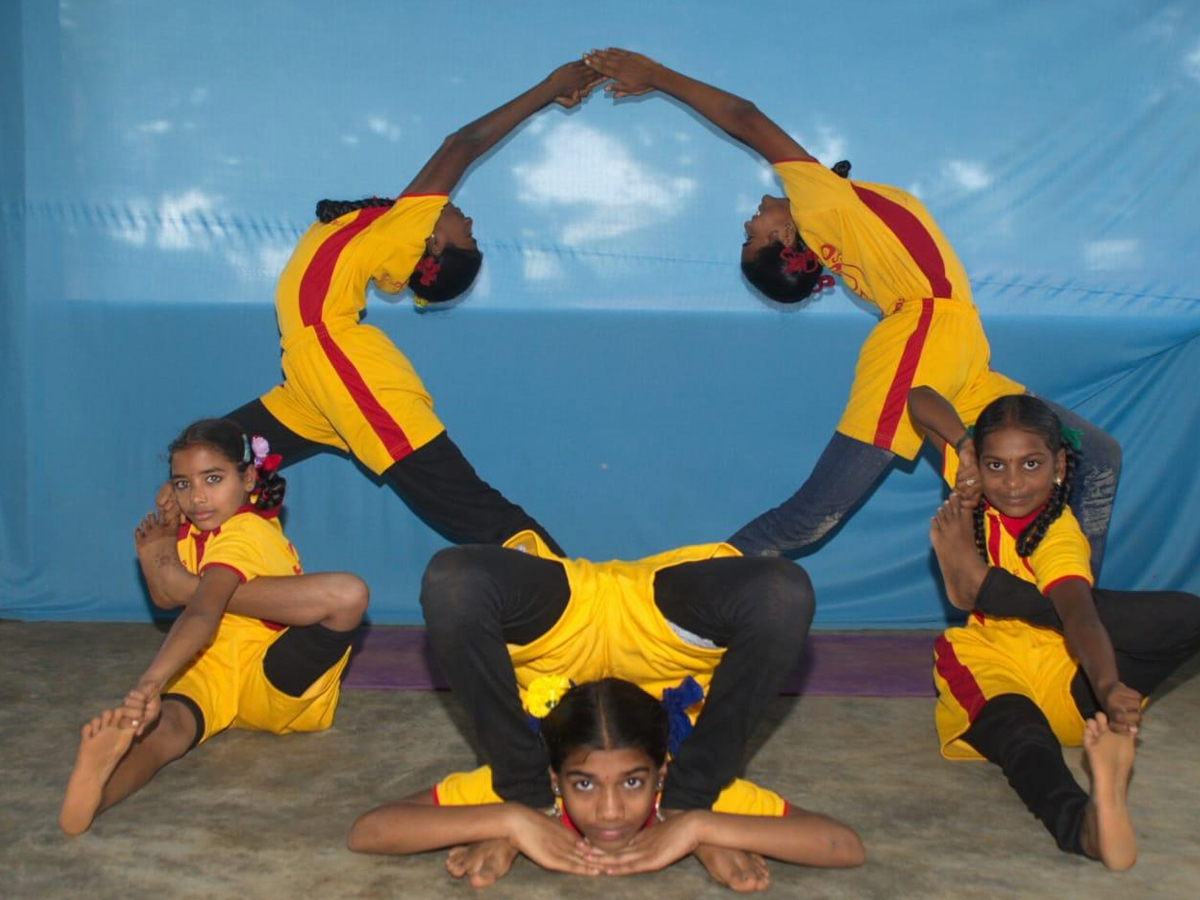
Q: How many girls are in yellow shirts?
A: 5